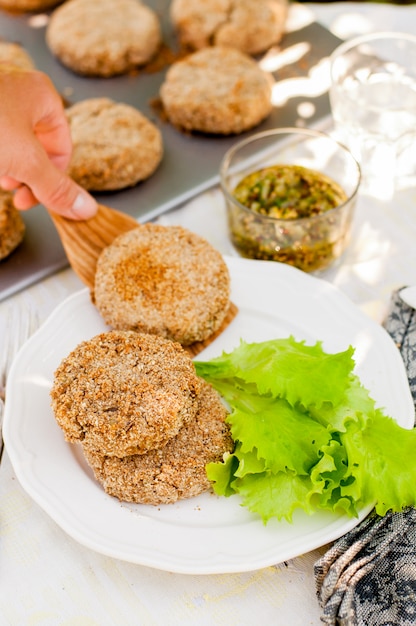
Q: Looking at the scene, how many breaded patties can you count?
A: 10